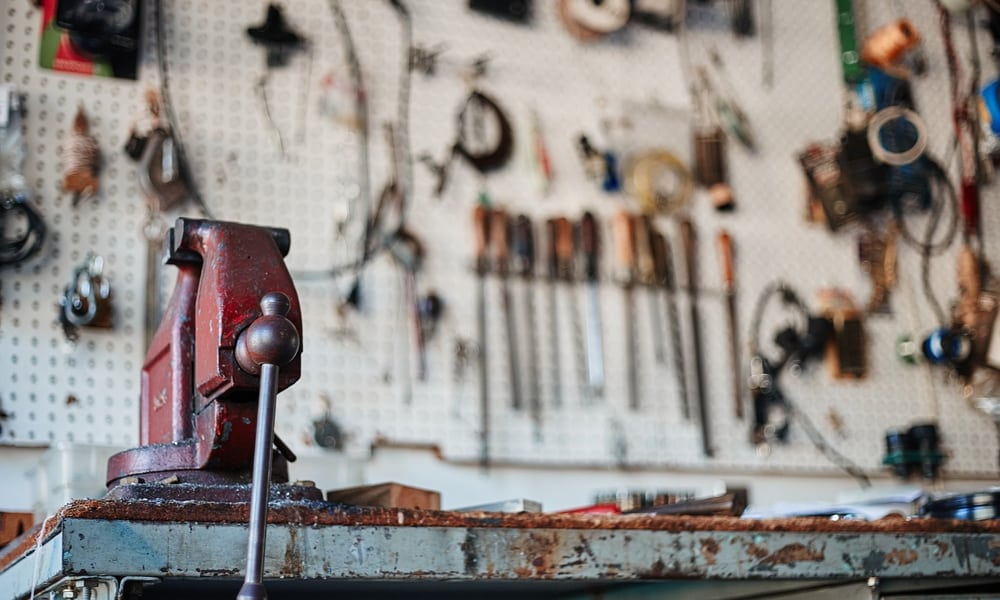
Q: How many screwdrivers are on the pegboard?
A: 11